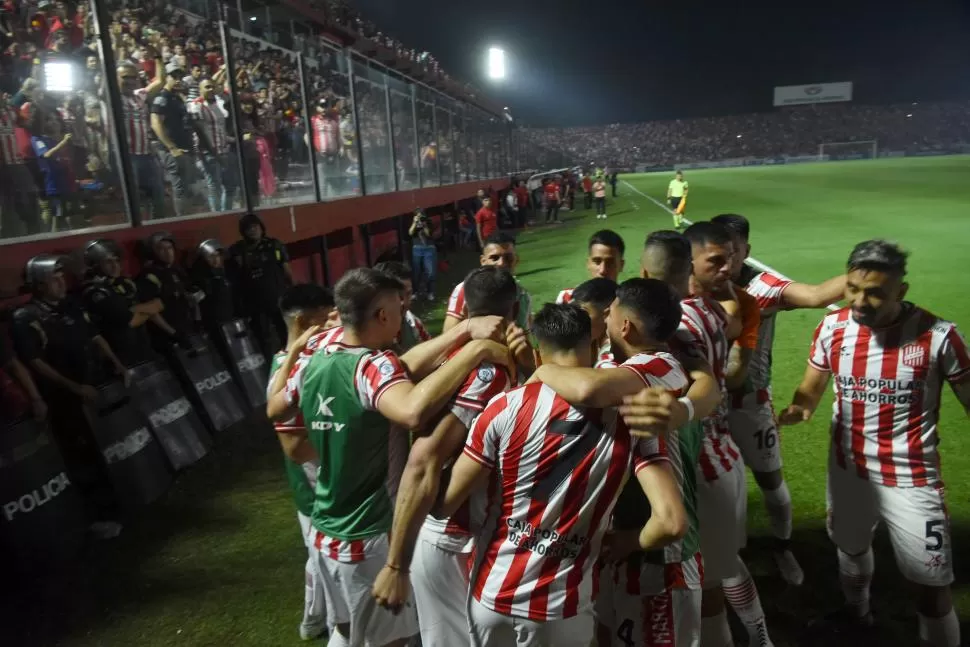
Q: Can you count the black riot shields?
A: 5